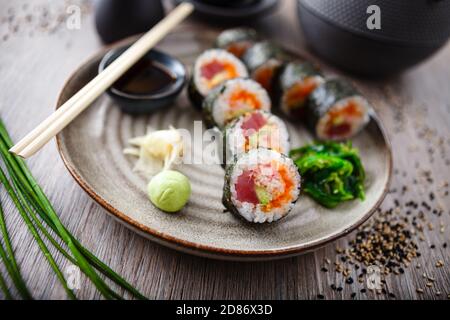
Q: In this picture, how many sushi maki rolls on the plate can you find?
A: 8